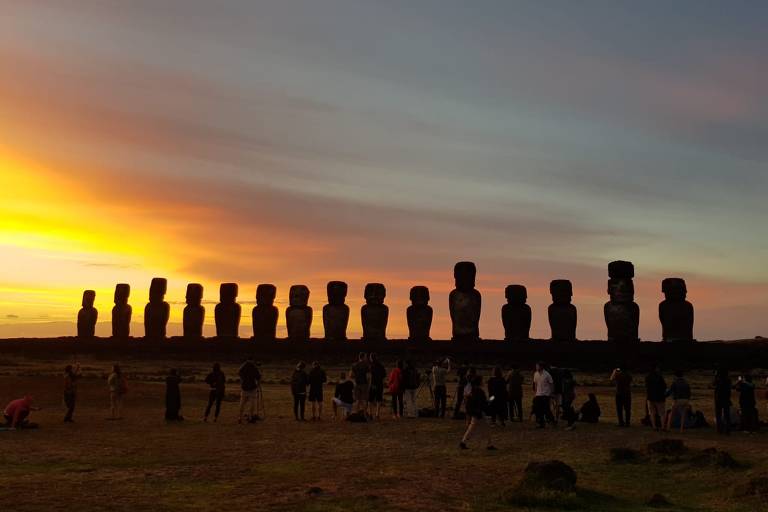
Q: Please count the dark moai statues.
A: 15